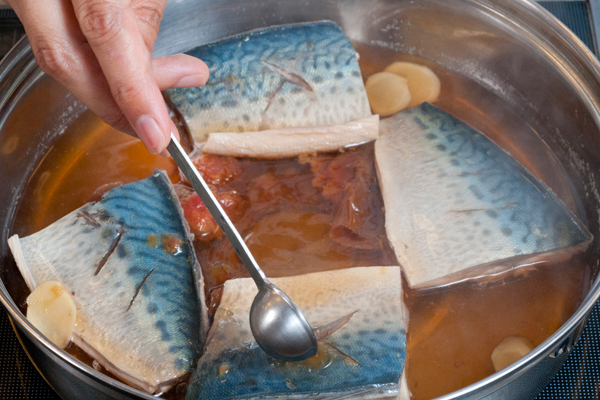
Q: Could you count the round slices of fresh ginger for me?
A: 4